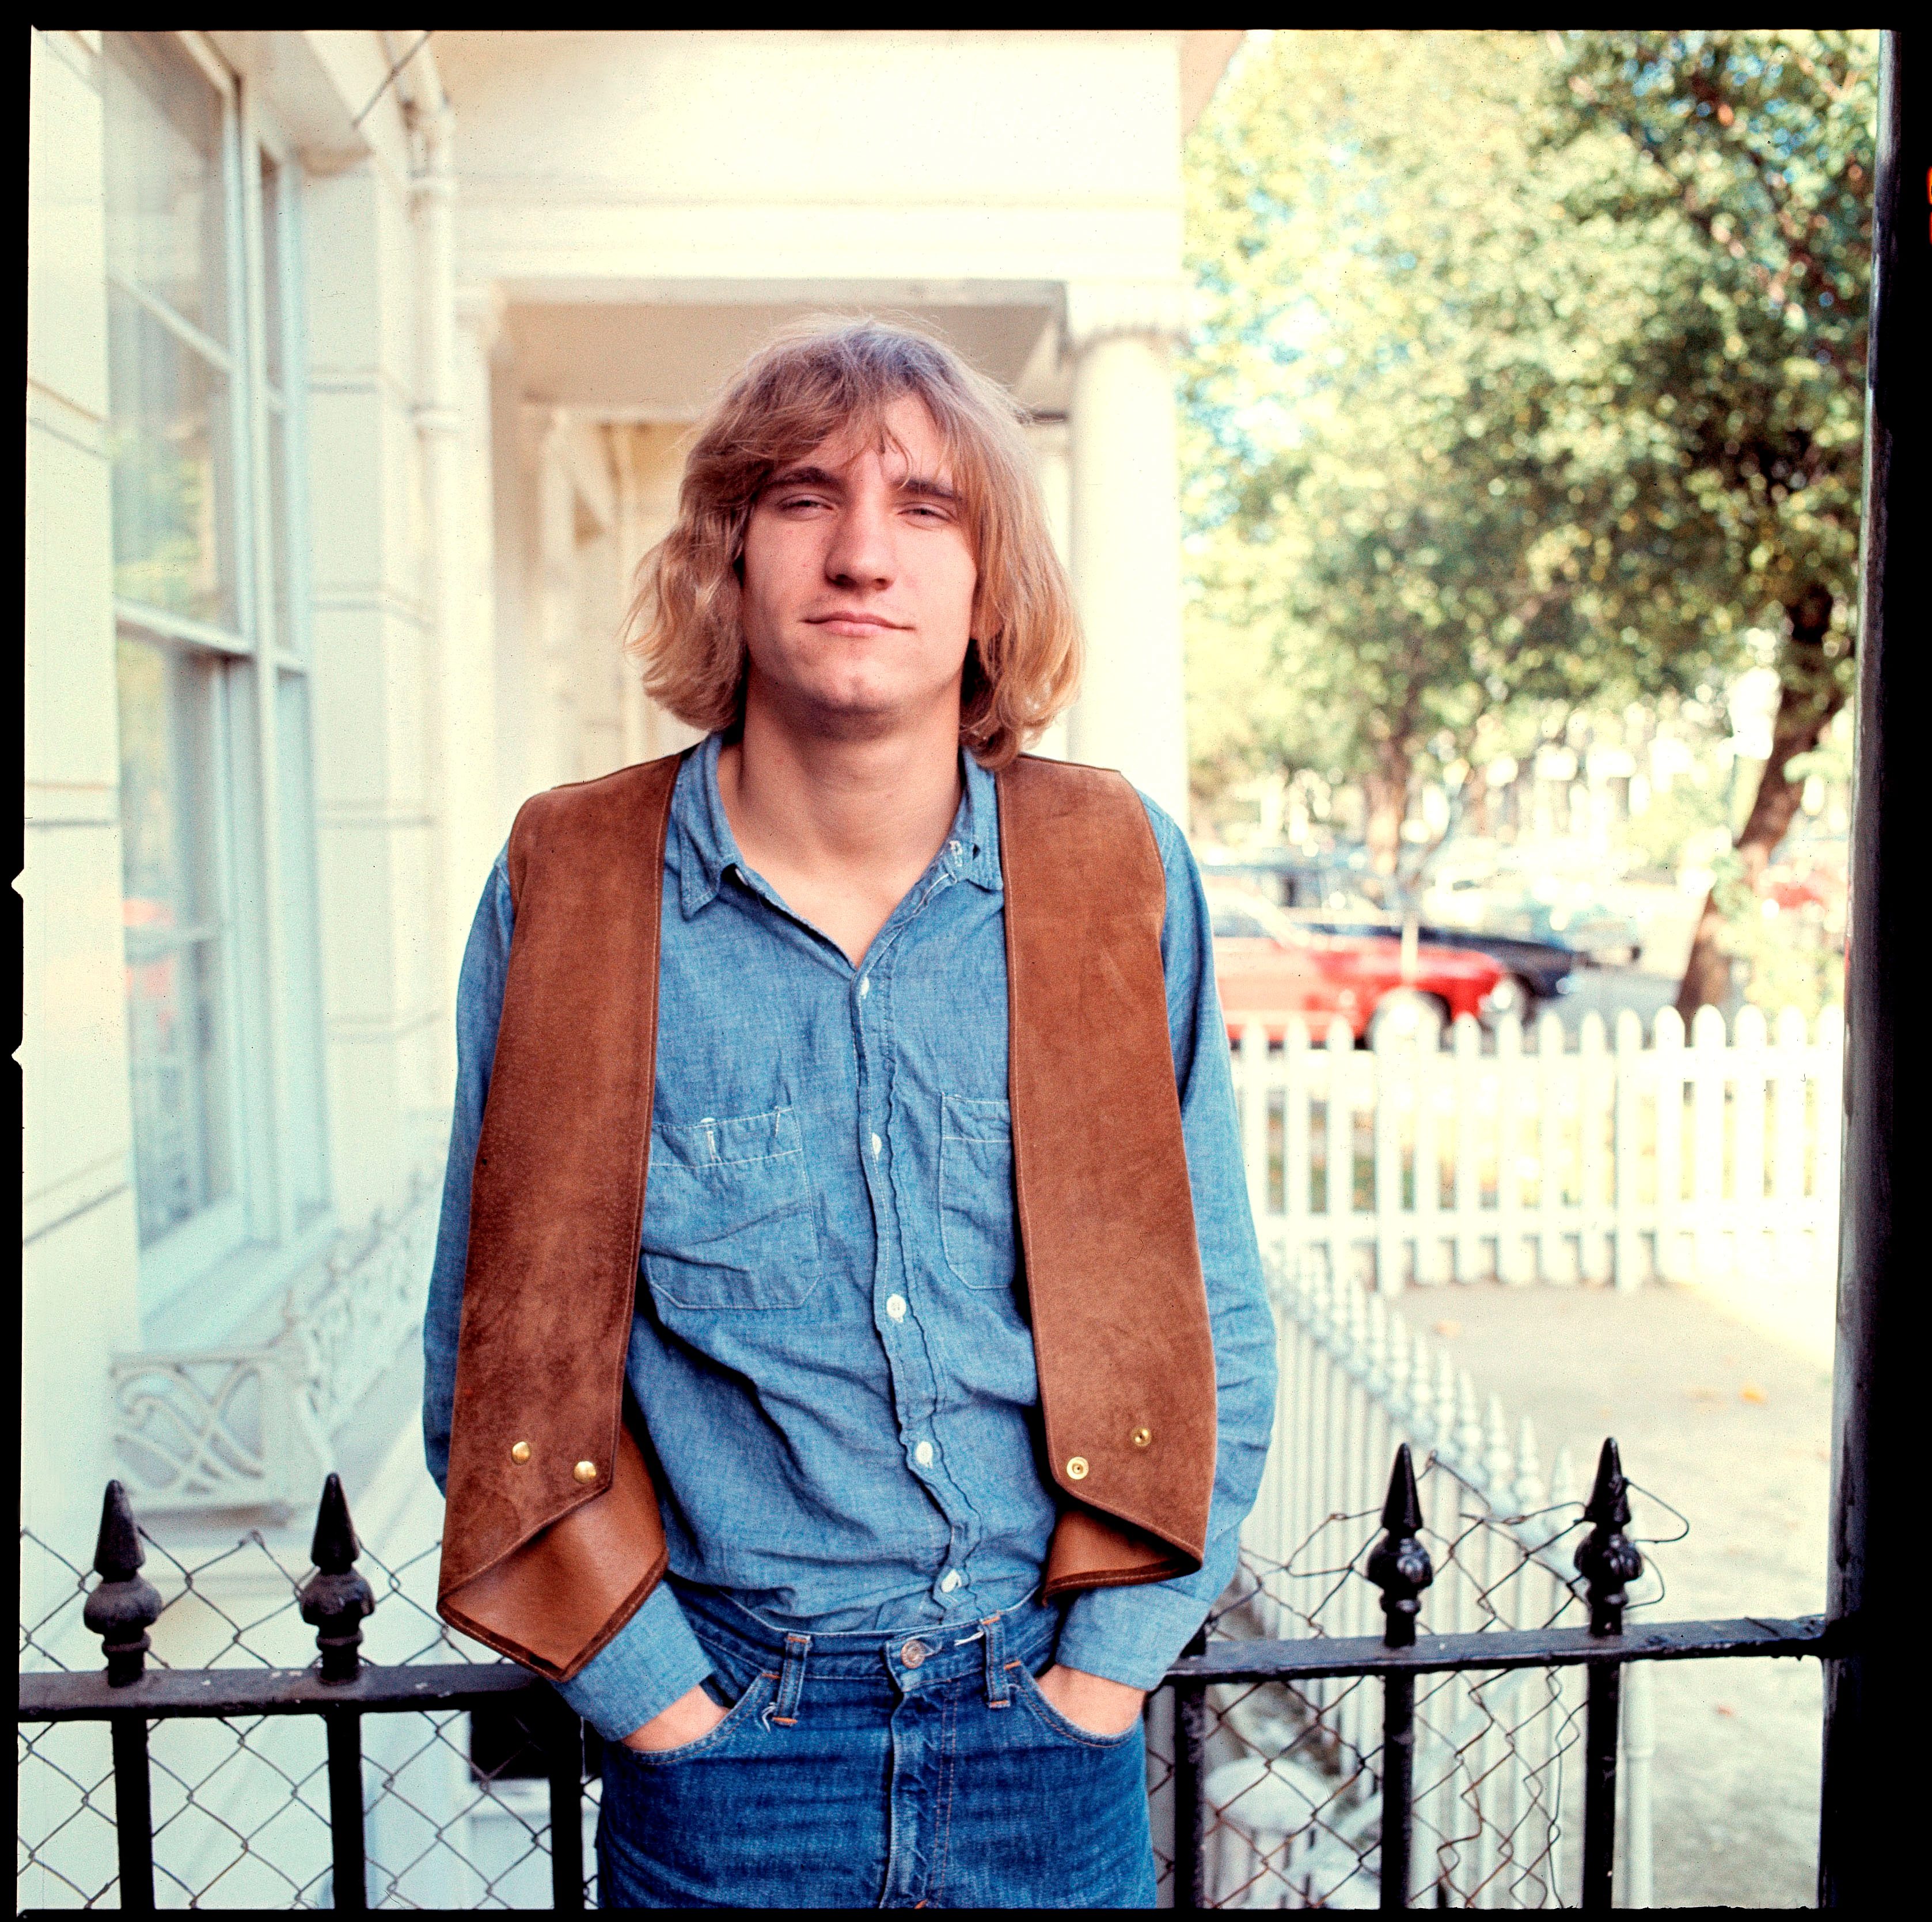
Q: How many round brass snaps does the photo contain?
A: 4